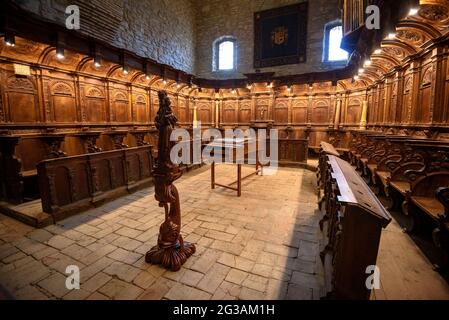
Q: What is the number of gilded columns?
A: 2